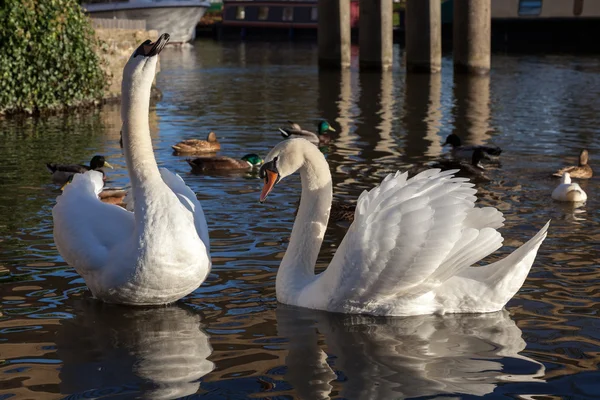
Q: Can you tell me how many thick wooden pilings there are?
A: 4